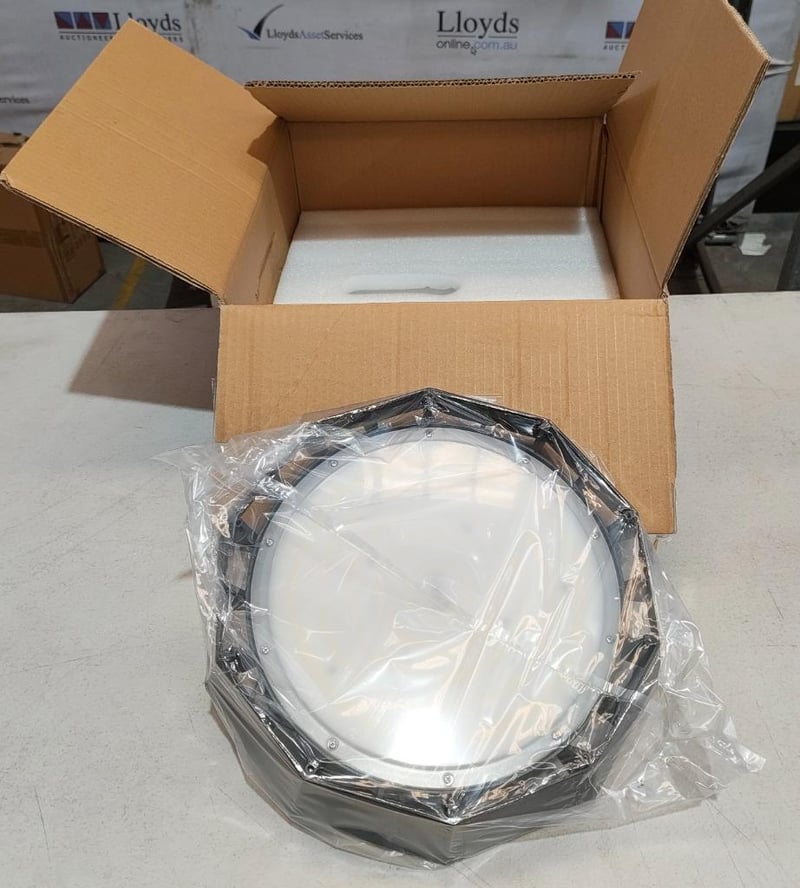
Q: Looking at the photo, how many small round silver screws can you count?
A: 10